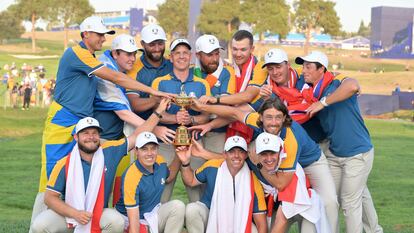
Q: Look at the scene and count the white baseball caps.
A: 11